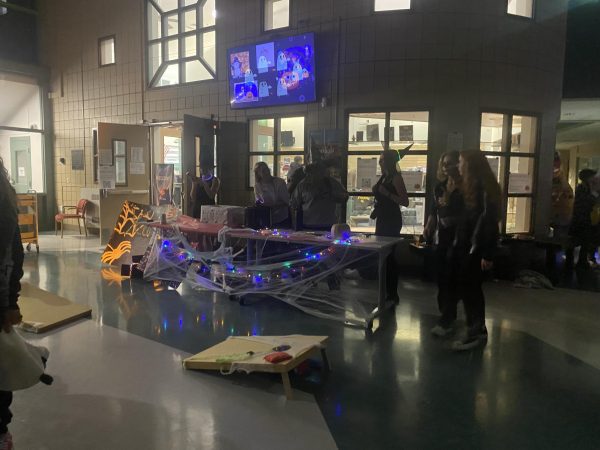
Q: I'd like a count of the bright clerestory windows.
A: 5